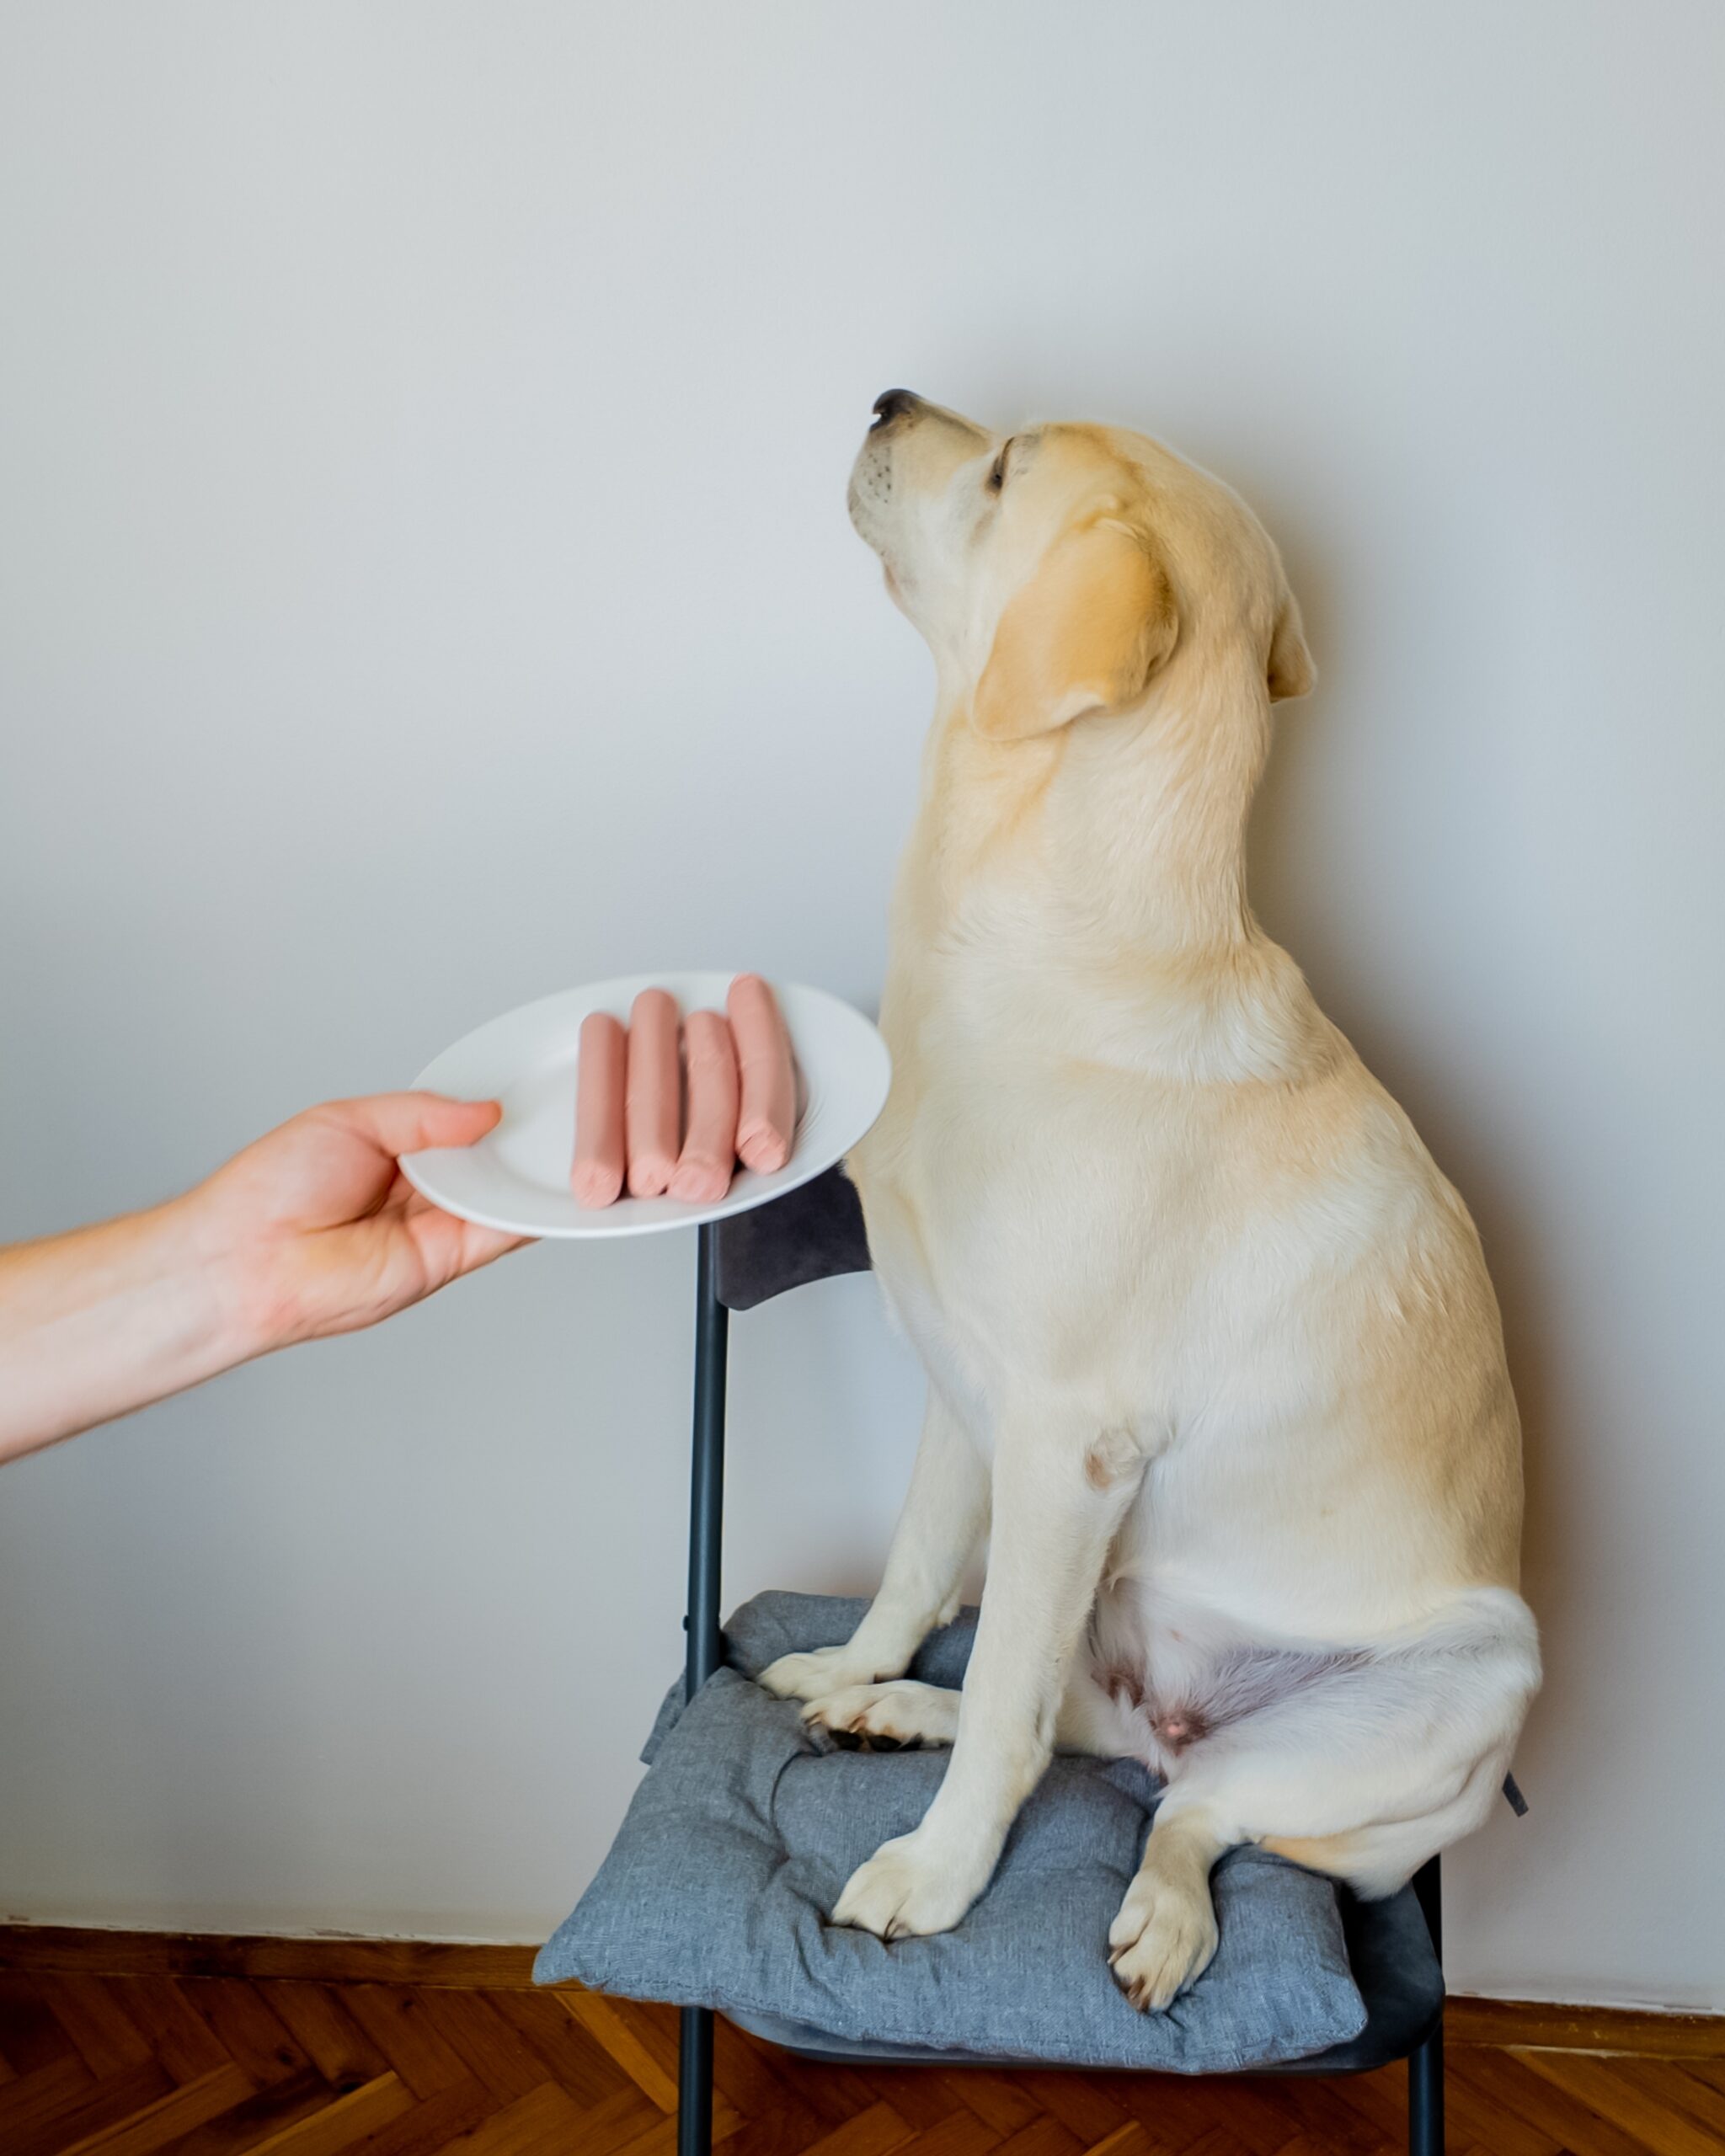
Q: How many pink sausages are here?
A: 4